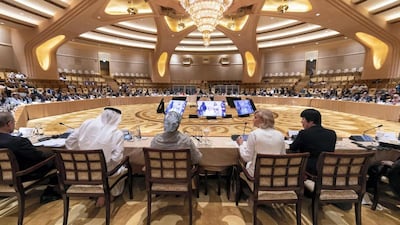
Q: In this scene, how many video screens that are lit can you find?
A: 3